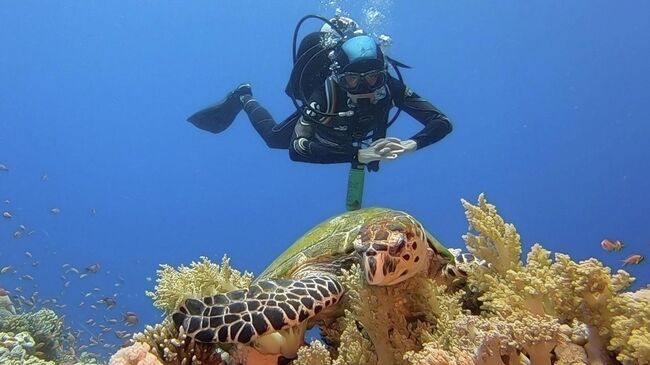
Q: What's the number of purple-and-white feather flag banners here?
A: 0